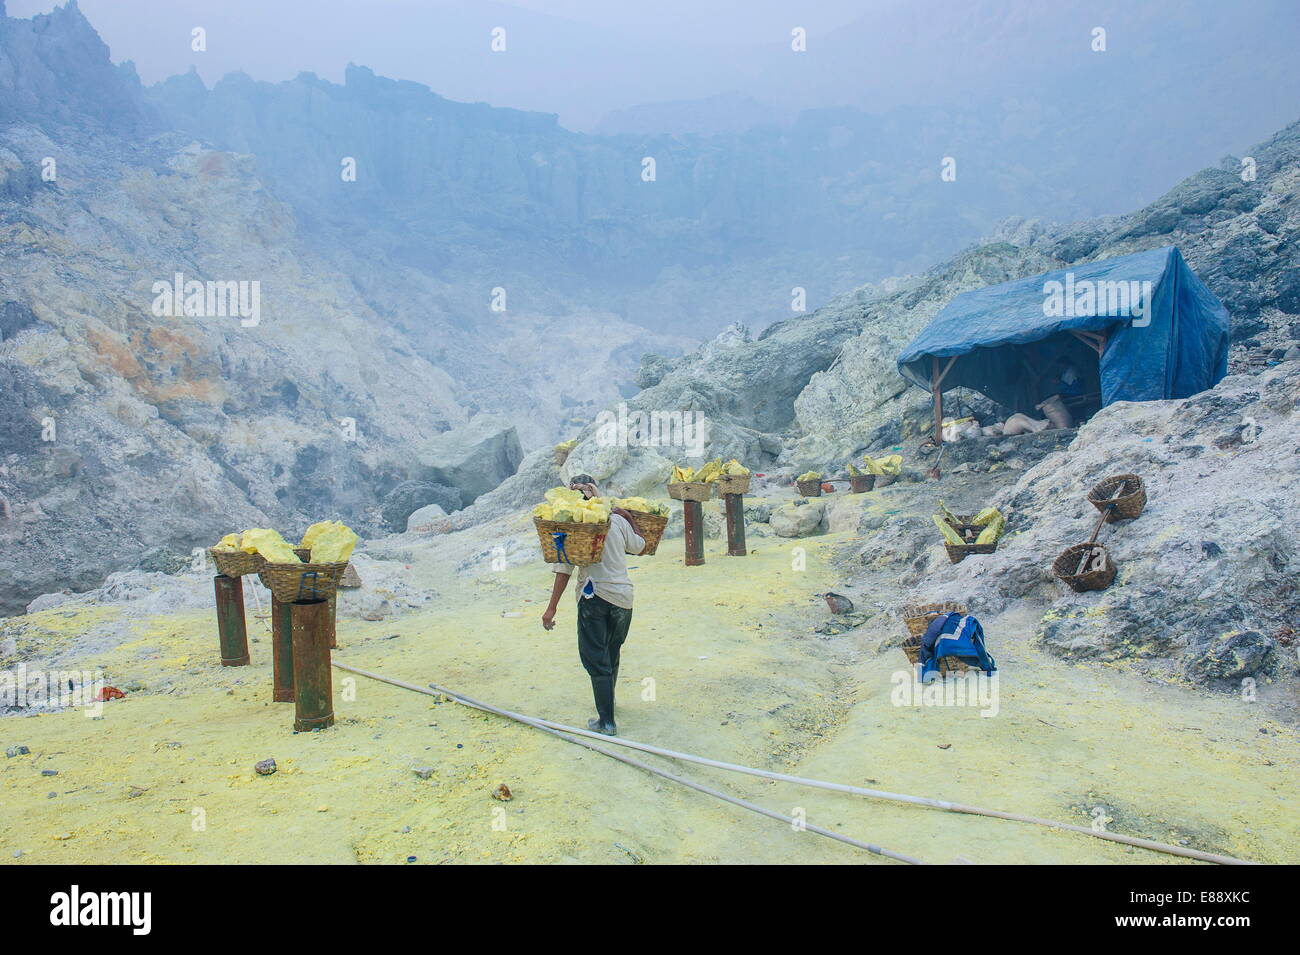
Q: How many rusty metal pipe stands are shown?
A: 6